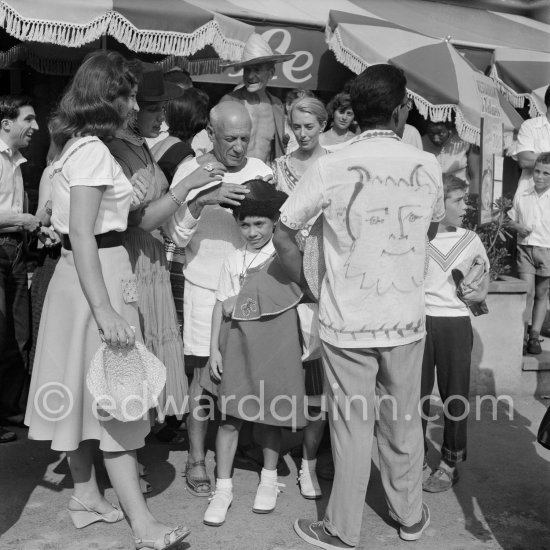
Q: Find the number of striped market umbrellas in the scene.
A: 3